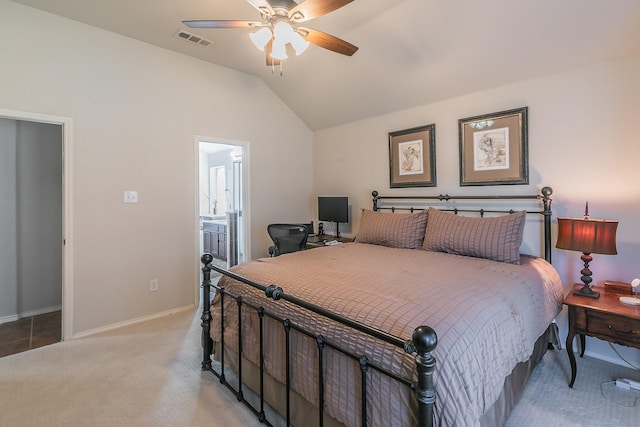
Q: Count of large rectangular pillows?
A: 2